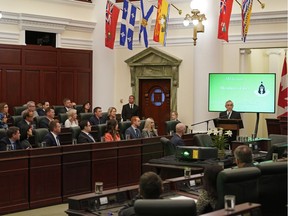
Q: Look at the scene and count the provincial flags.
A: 6